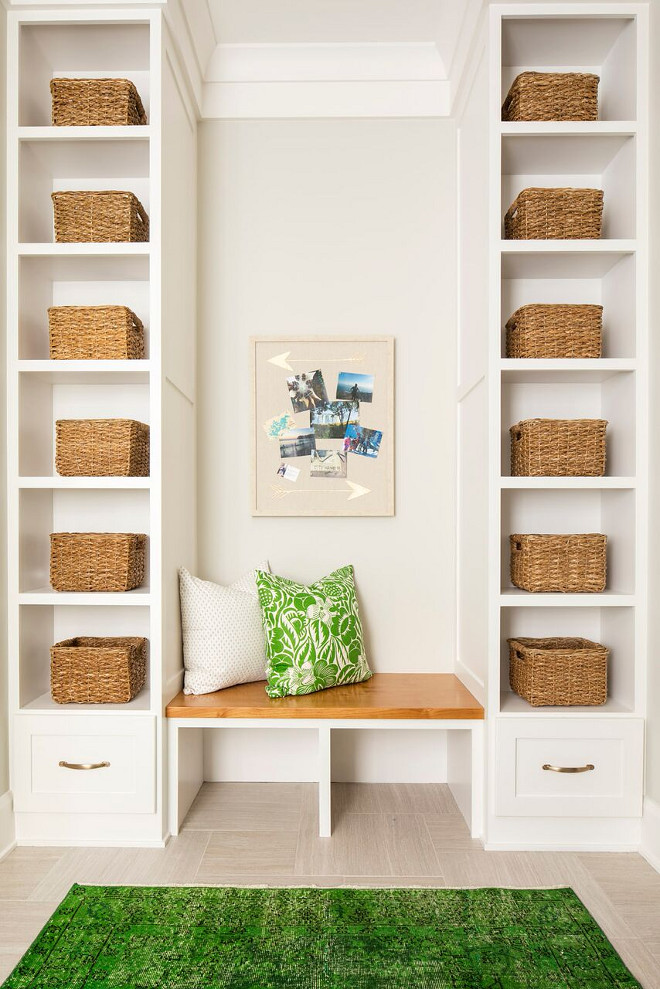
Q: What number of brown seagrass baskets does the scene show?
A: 12